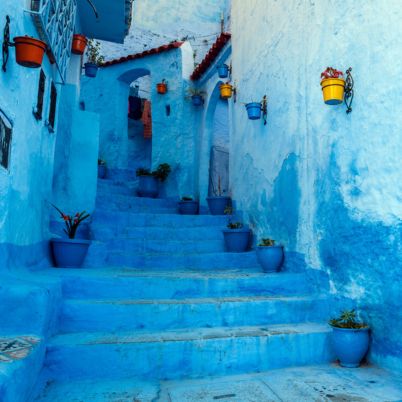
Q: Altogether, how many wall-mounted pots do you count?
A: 9